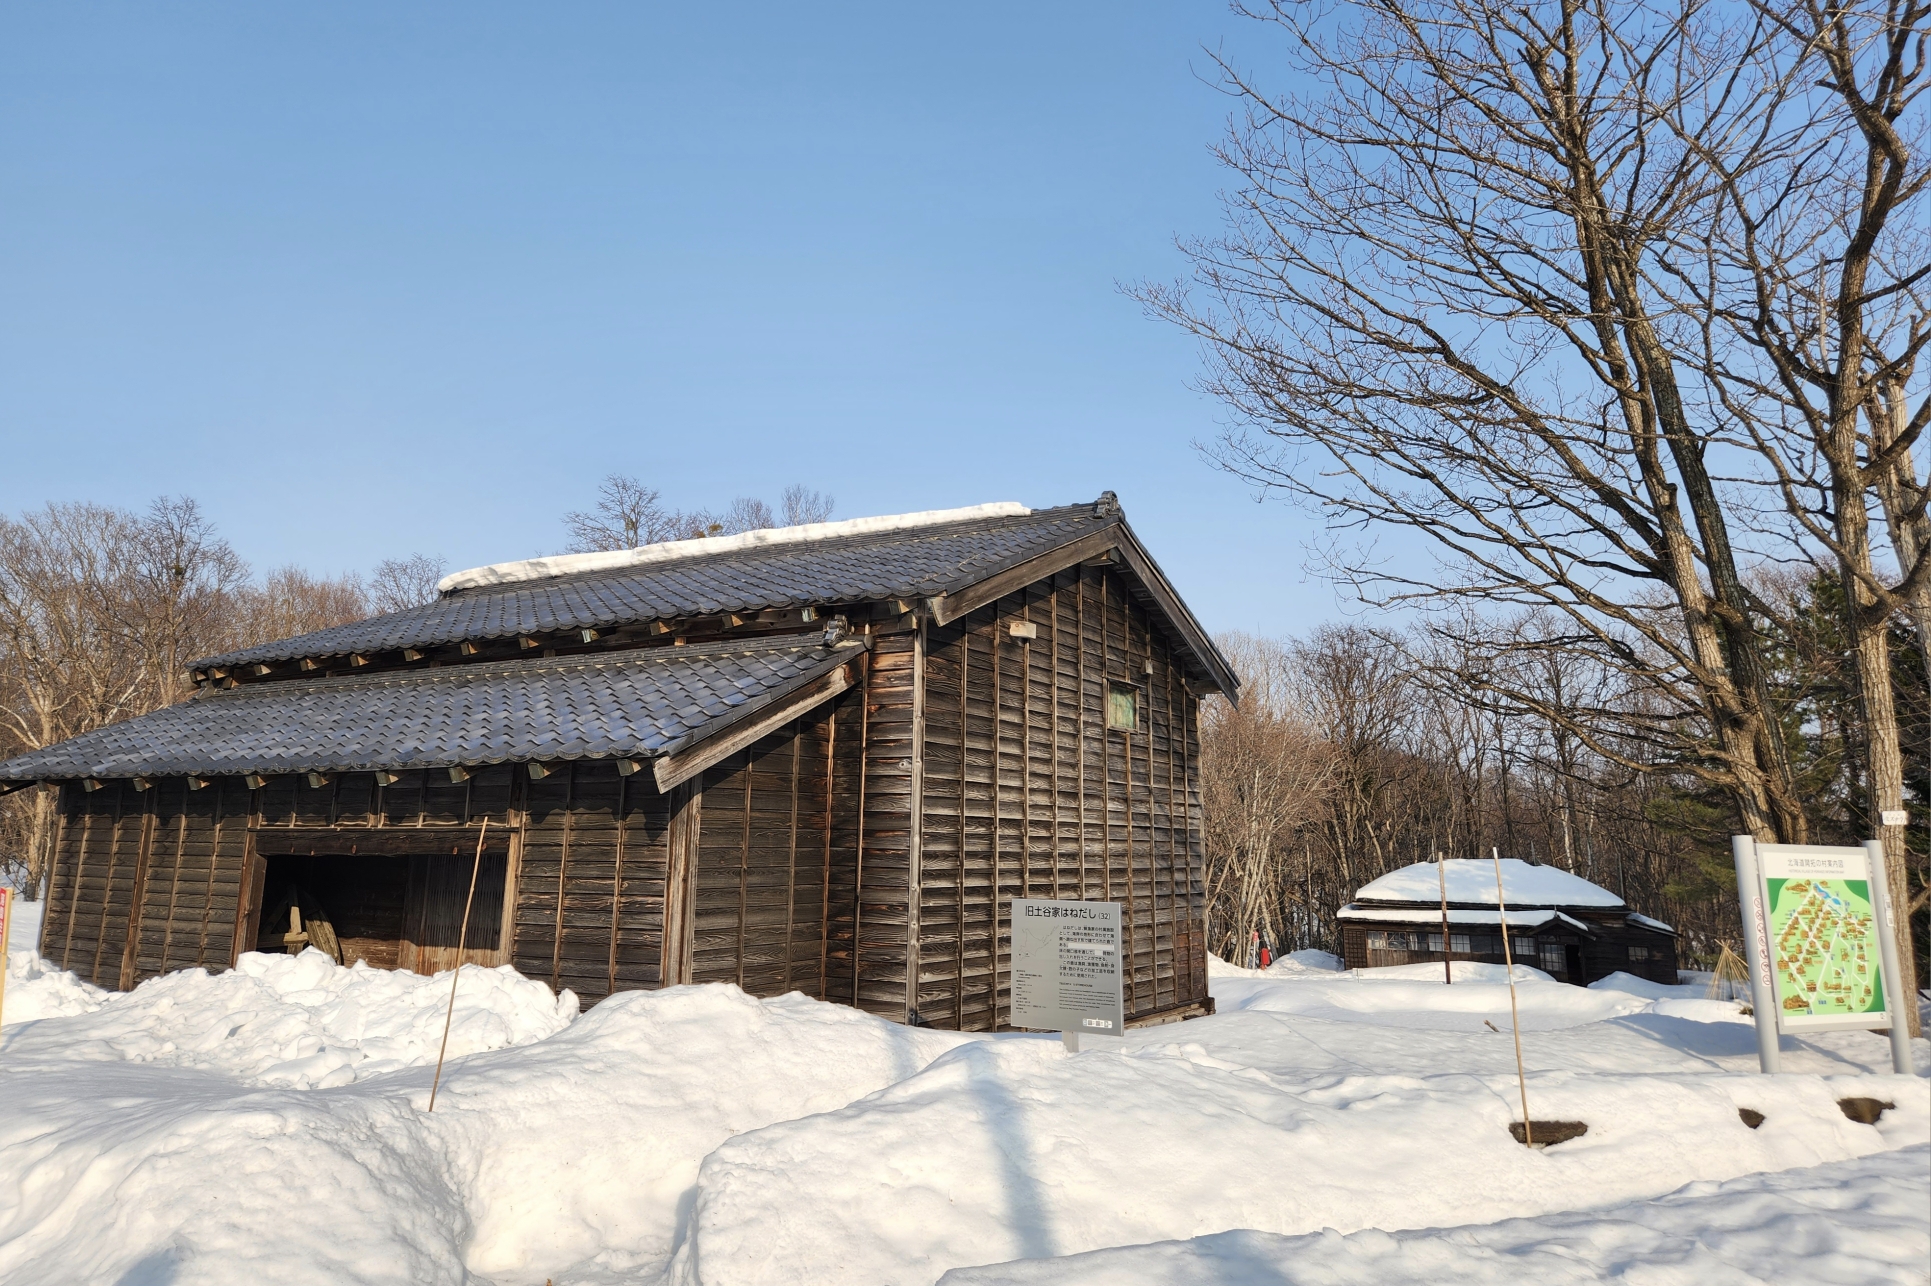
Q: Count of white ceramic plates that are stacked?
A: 0